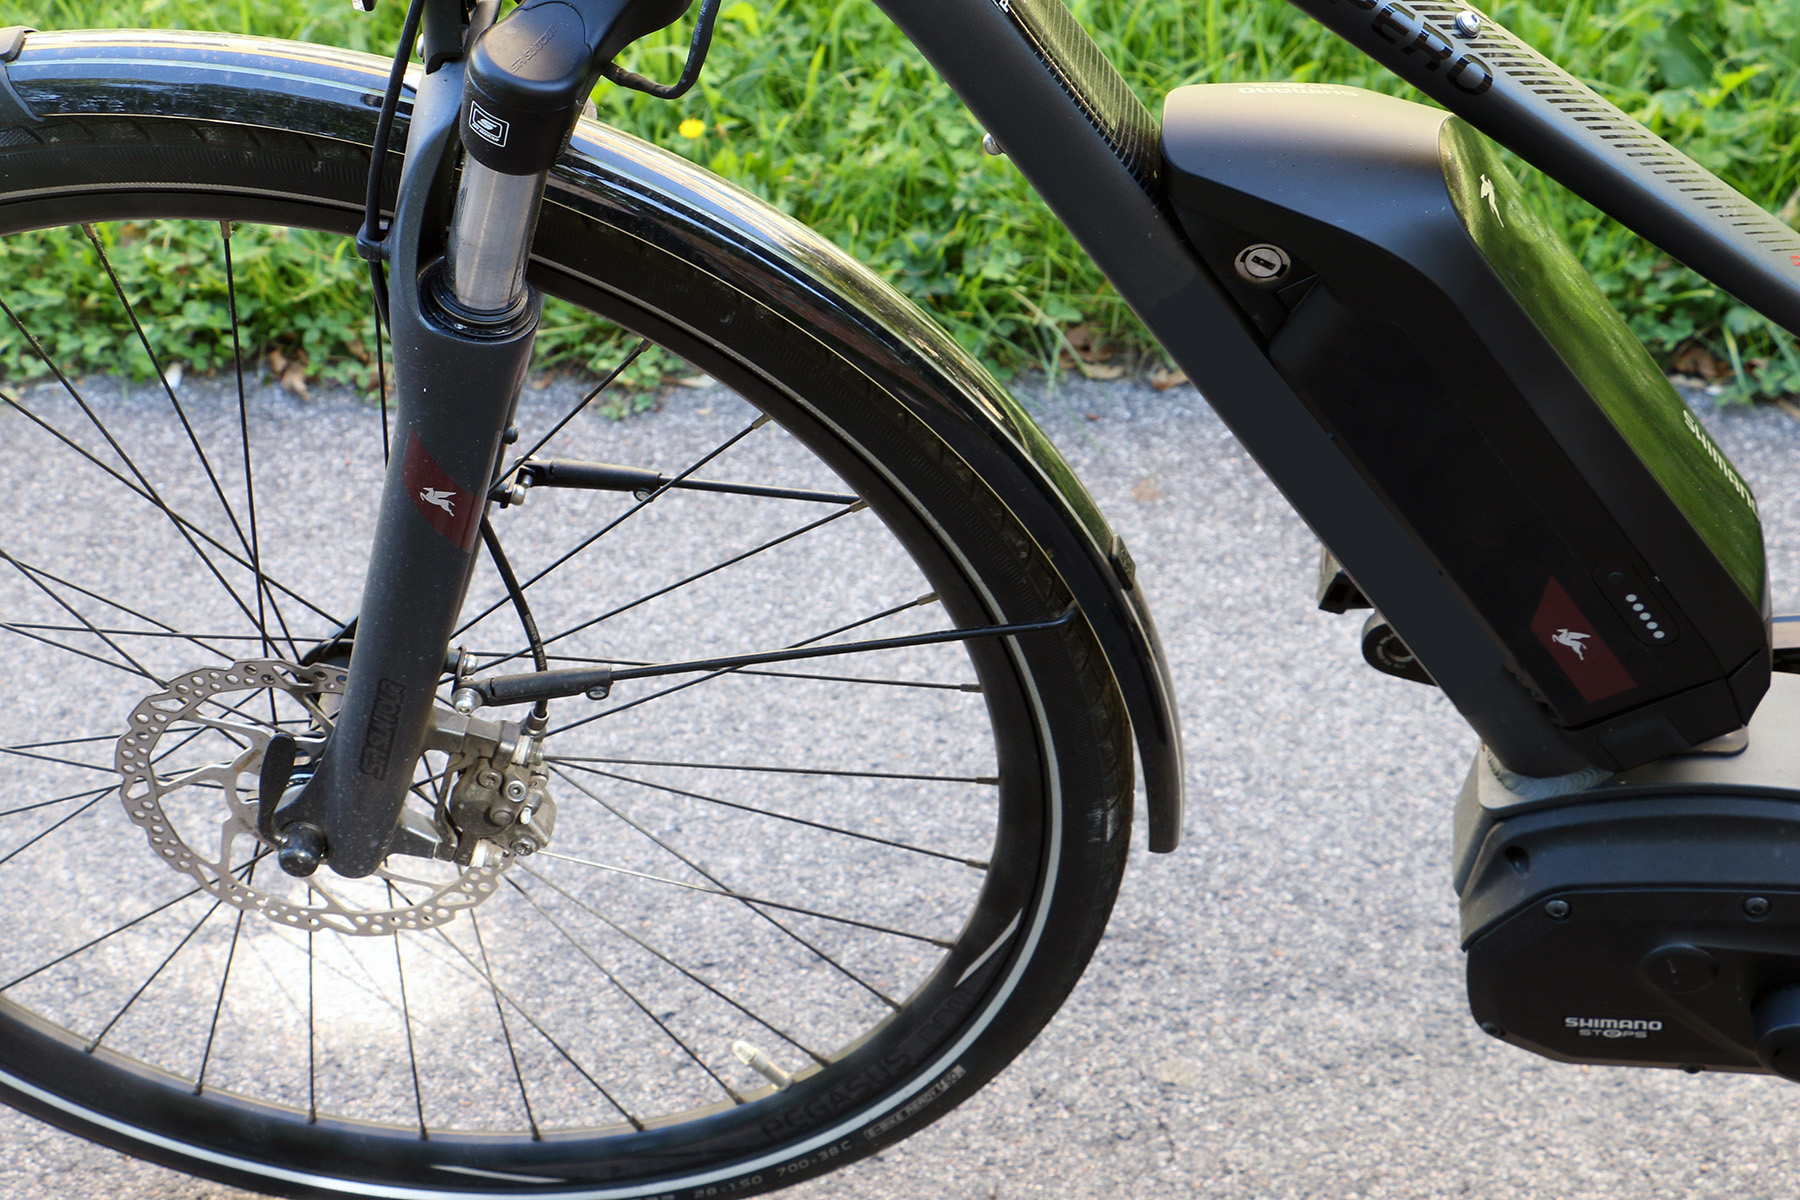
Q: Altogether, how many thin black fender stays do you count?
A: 2